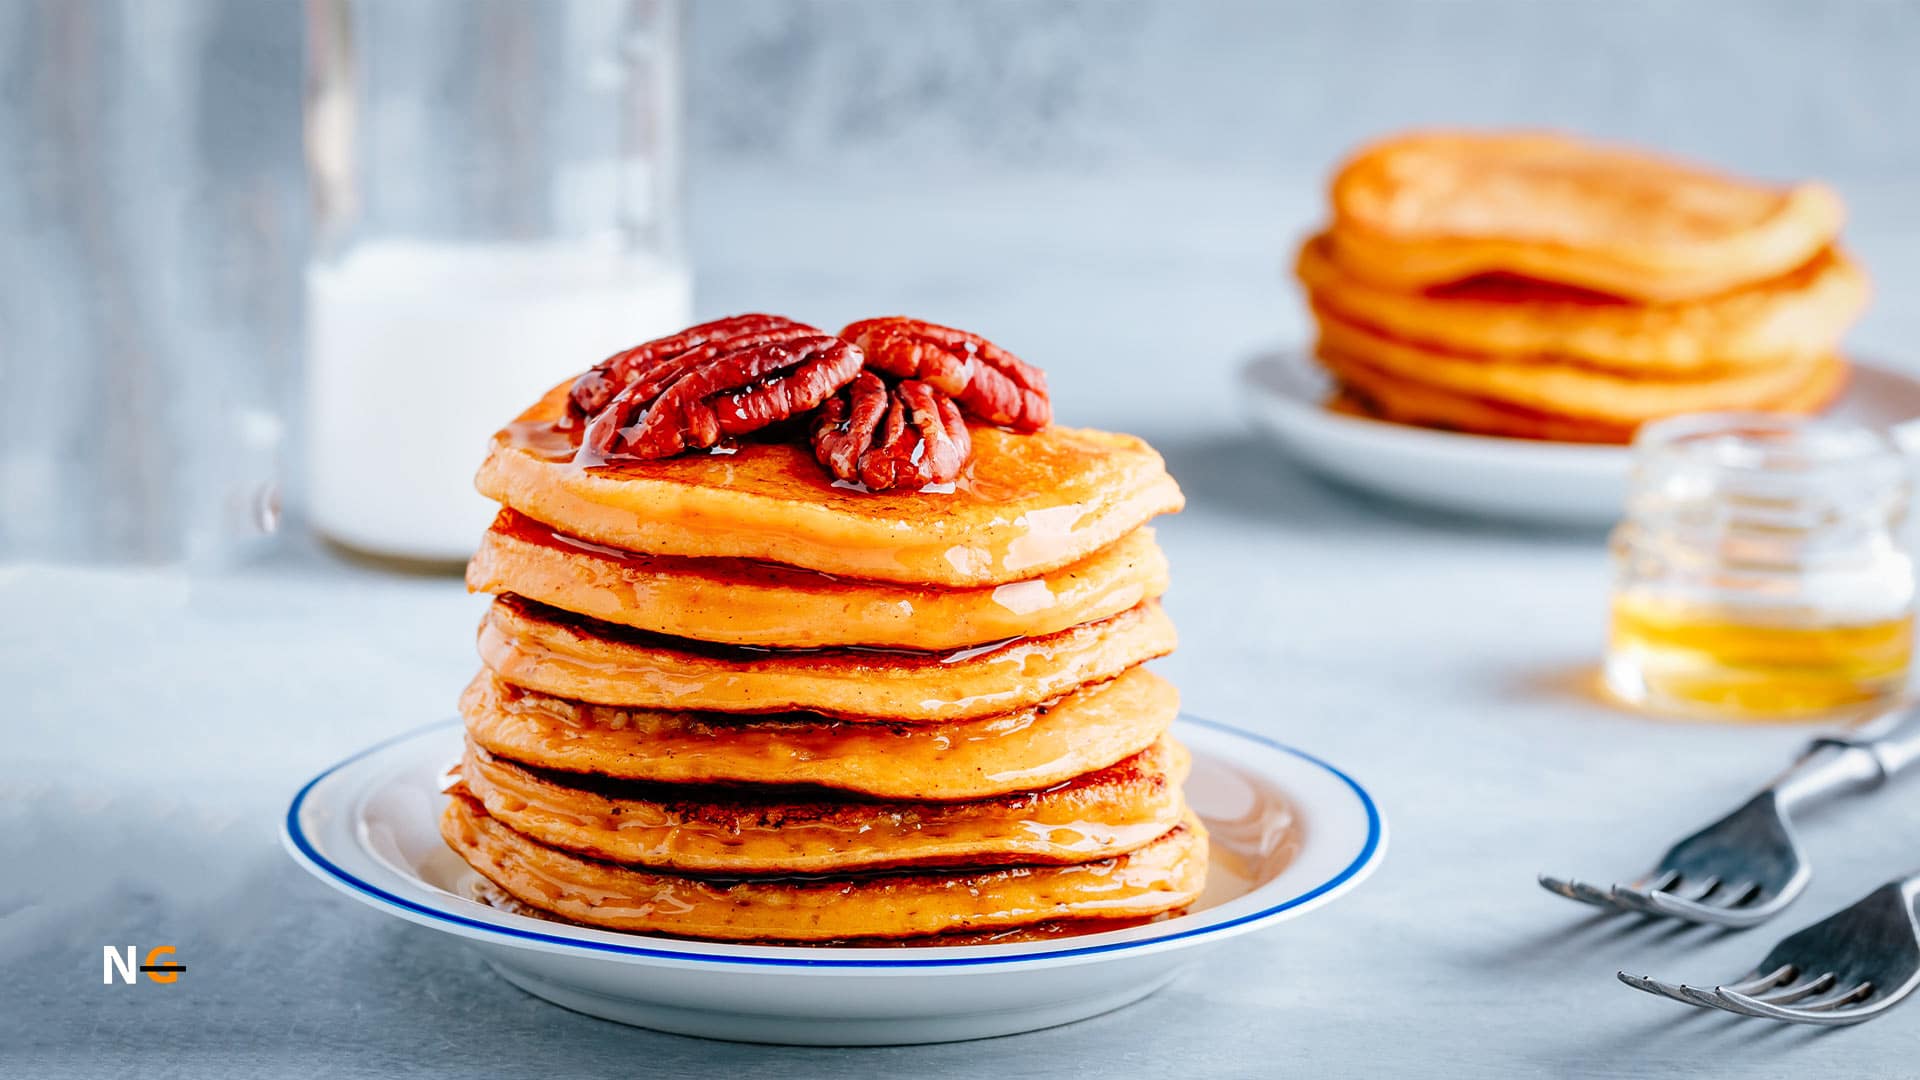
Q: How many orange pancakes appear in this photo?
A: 10